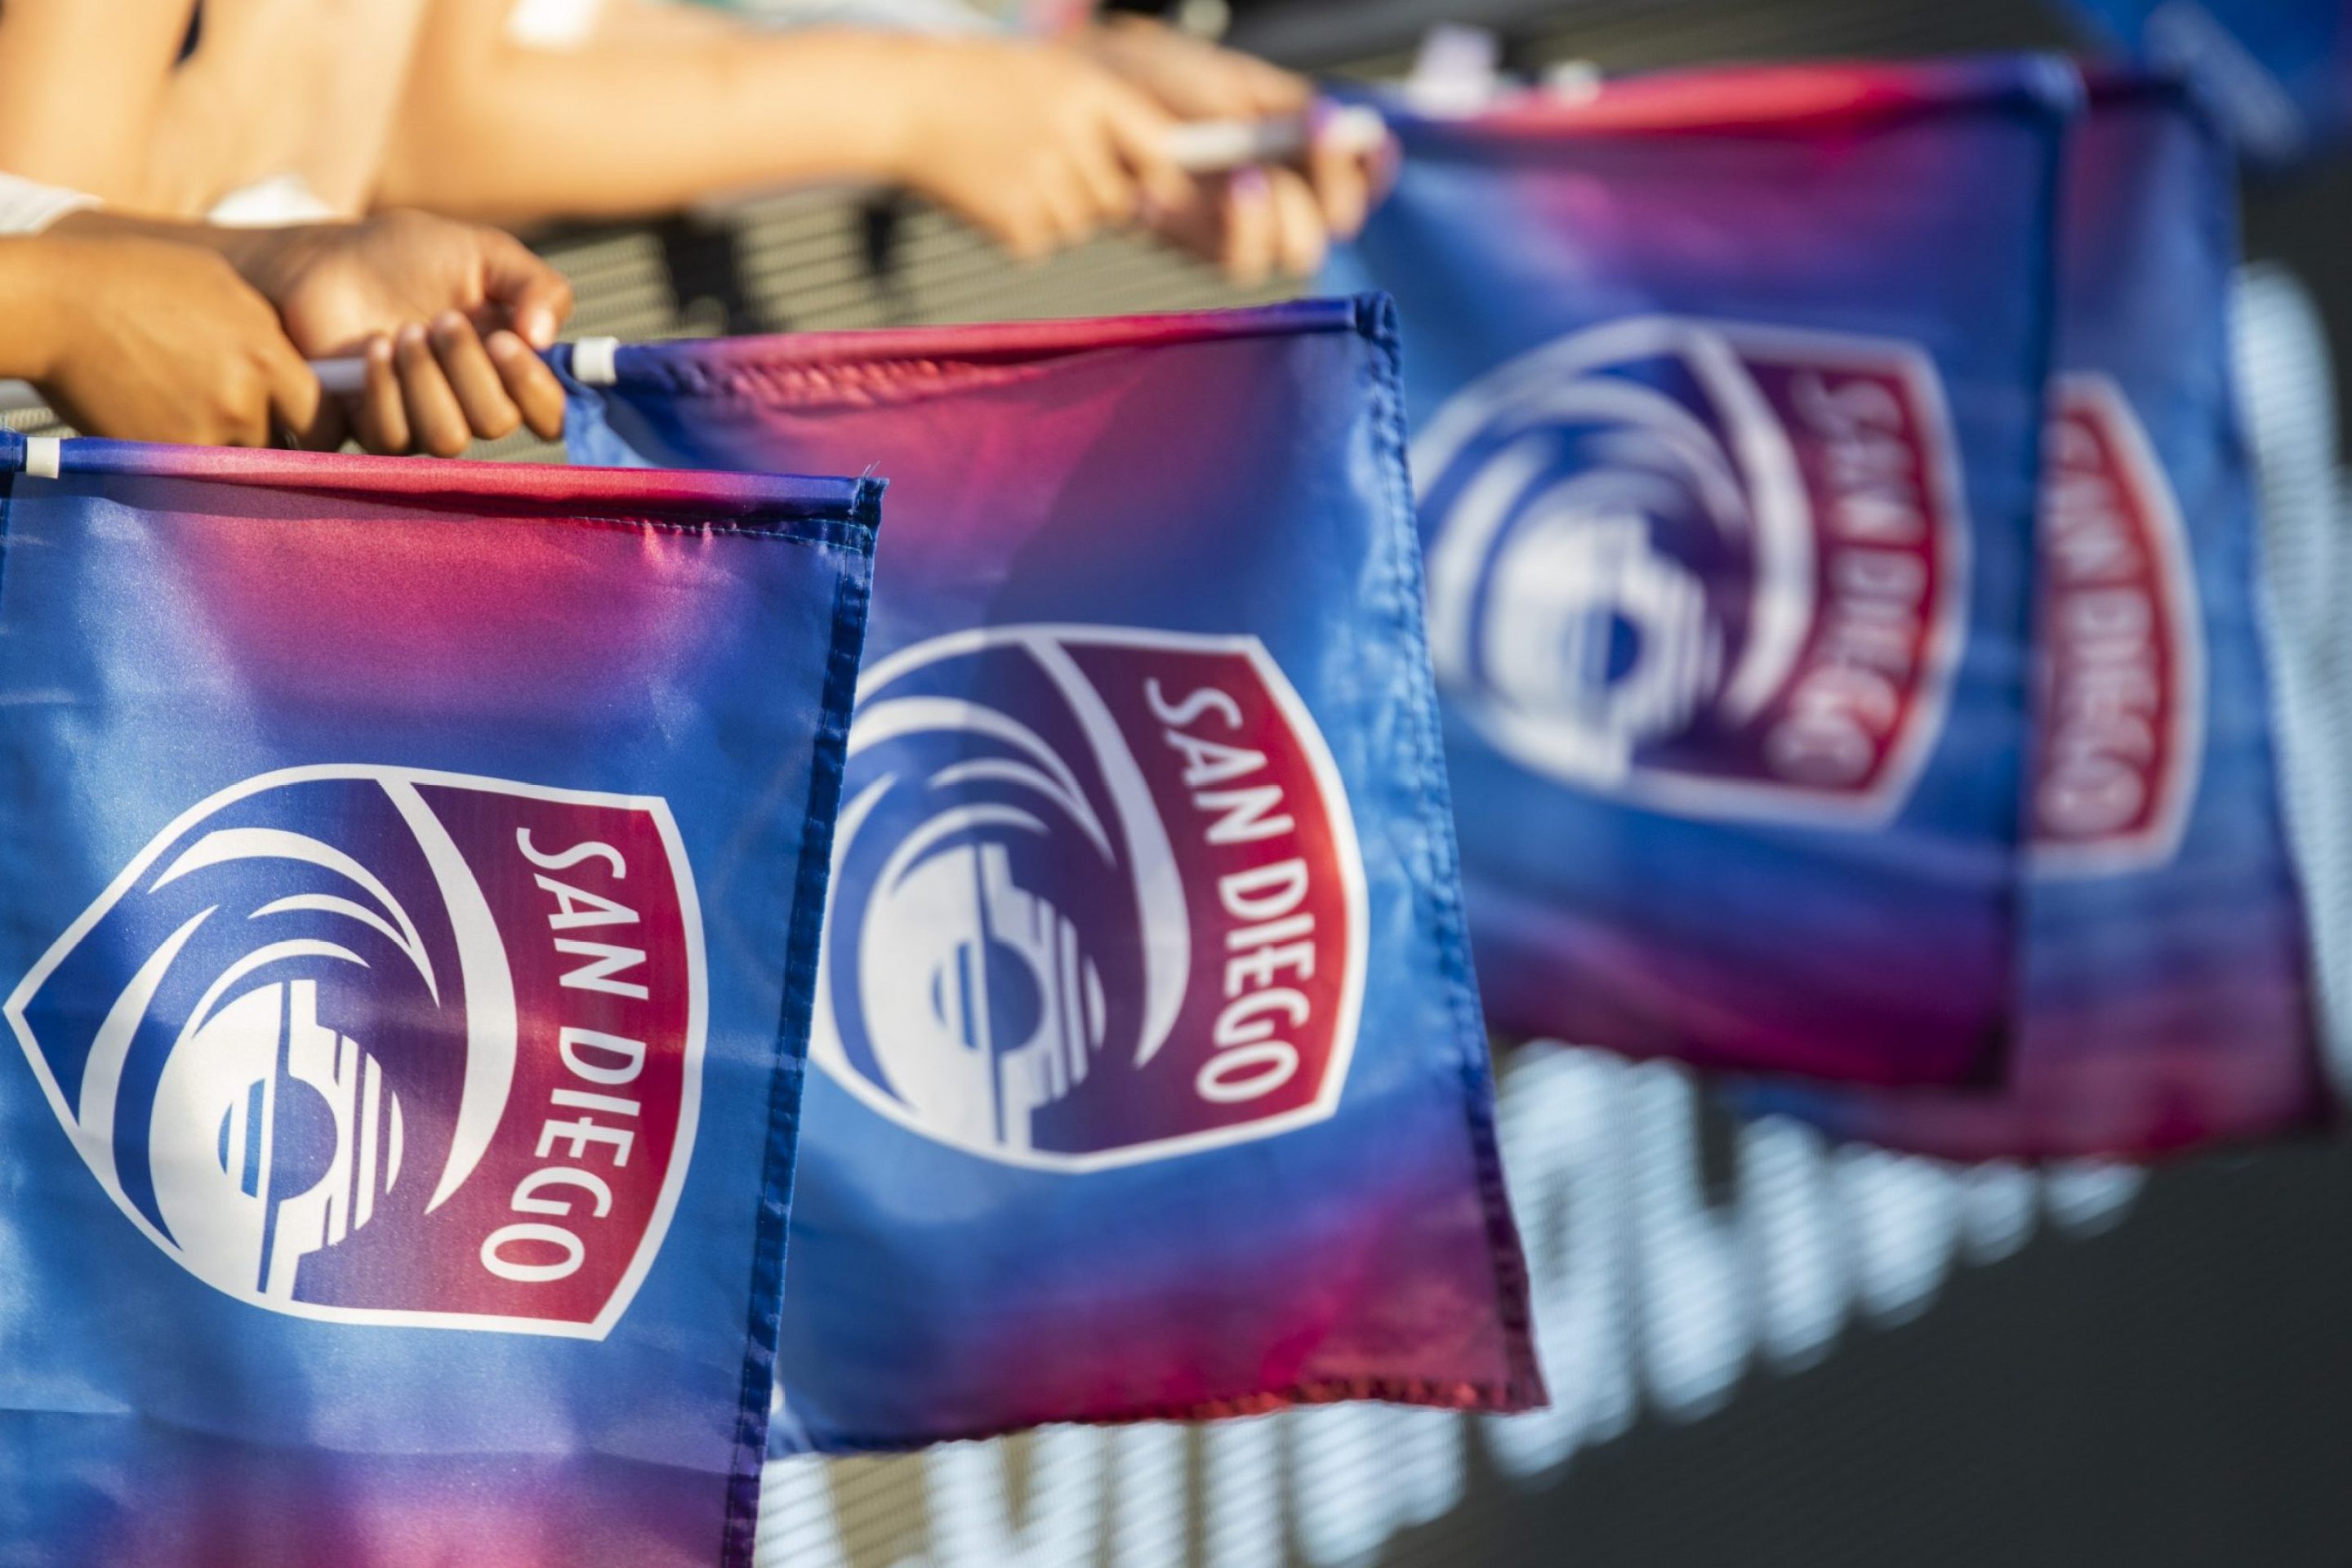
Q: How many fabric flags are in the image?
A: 4